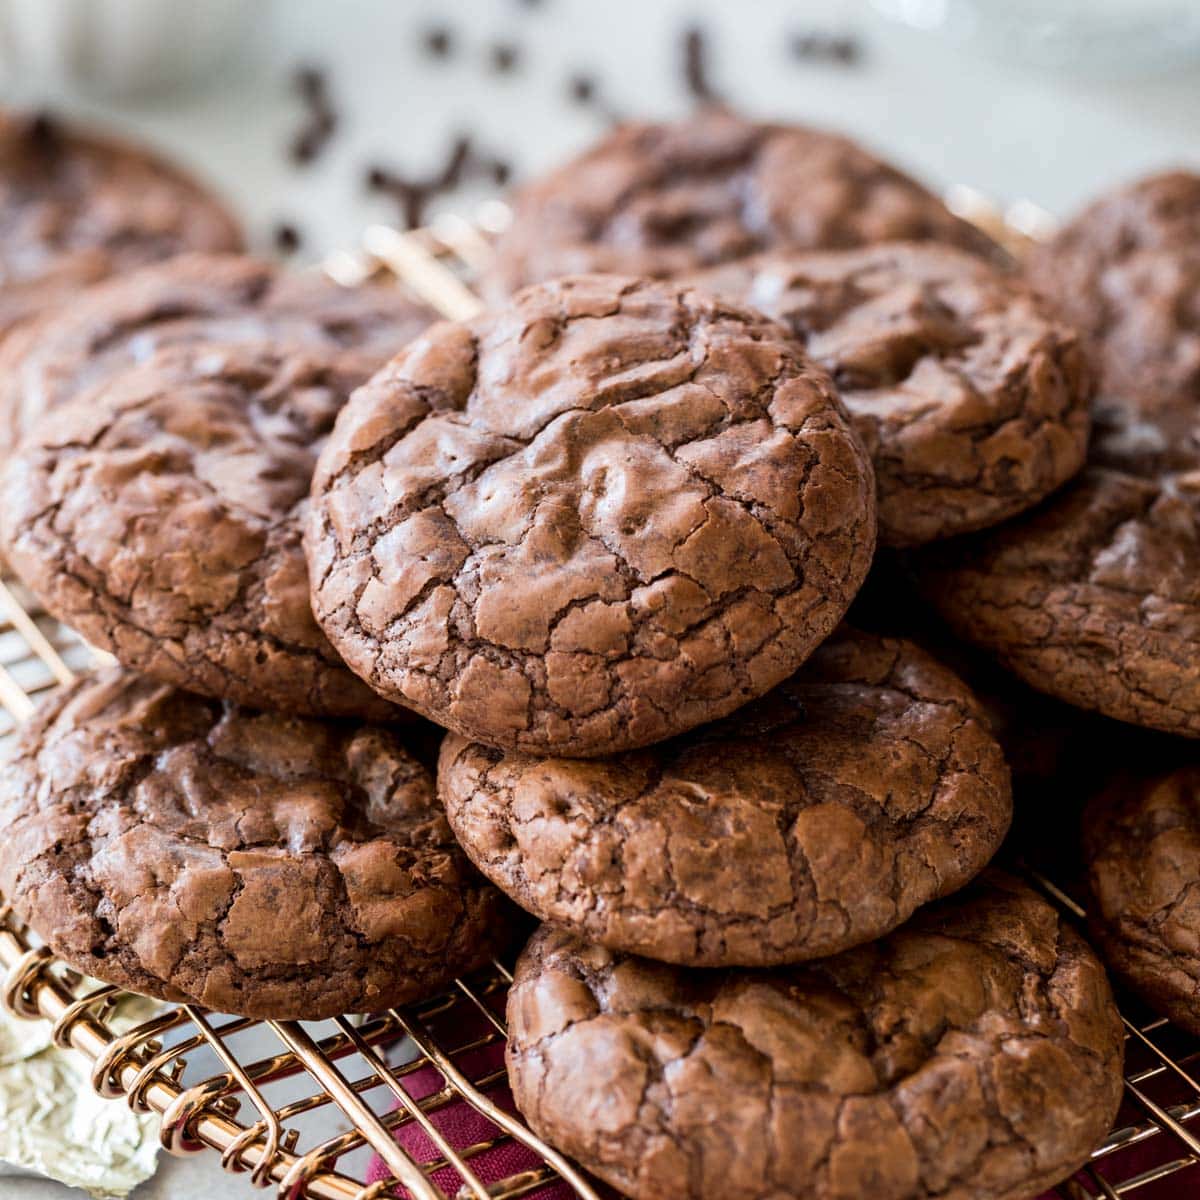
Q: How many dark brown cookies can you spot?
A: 12